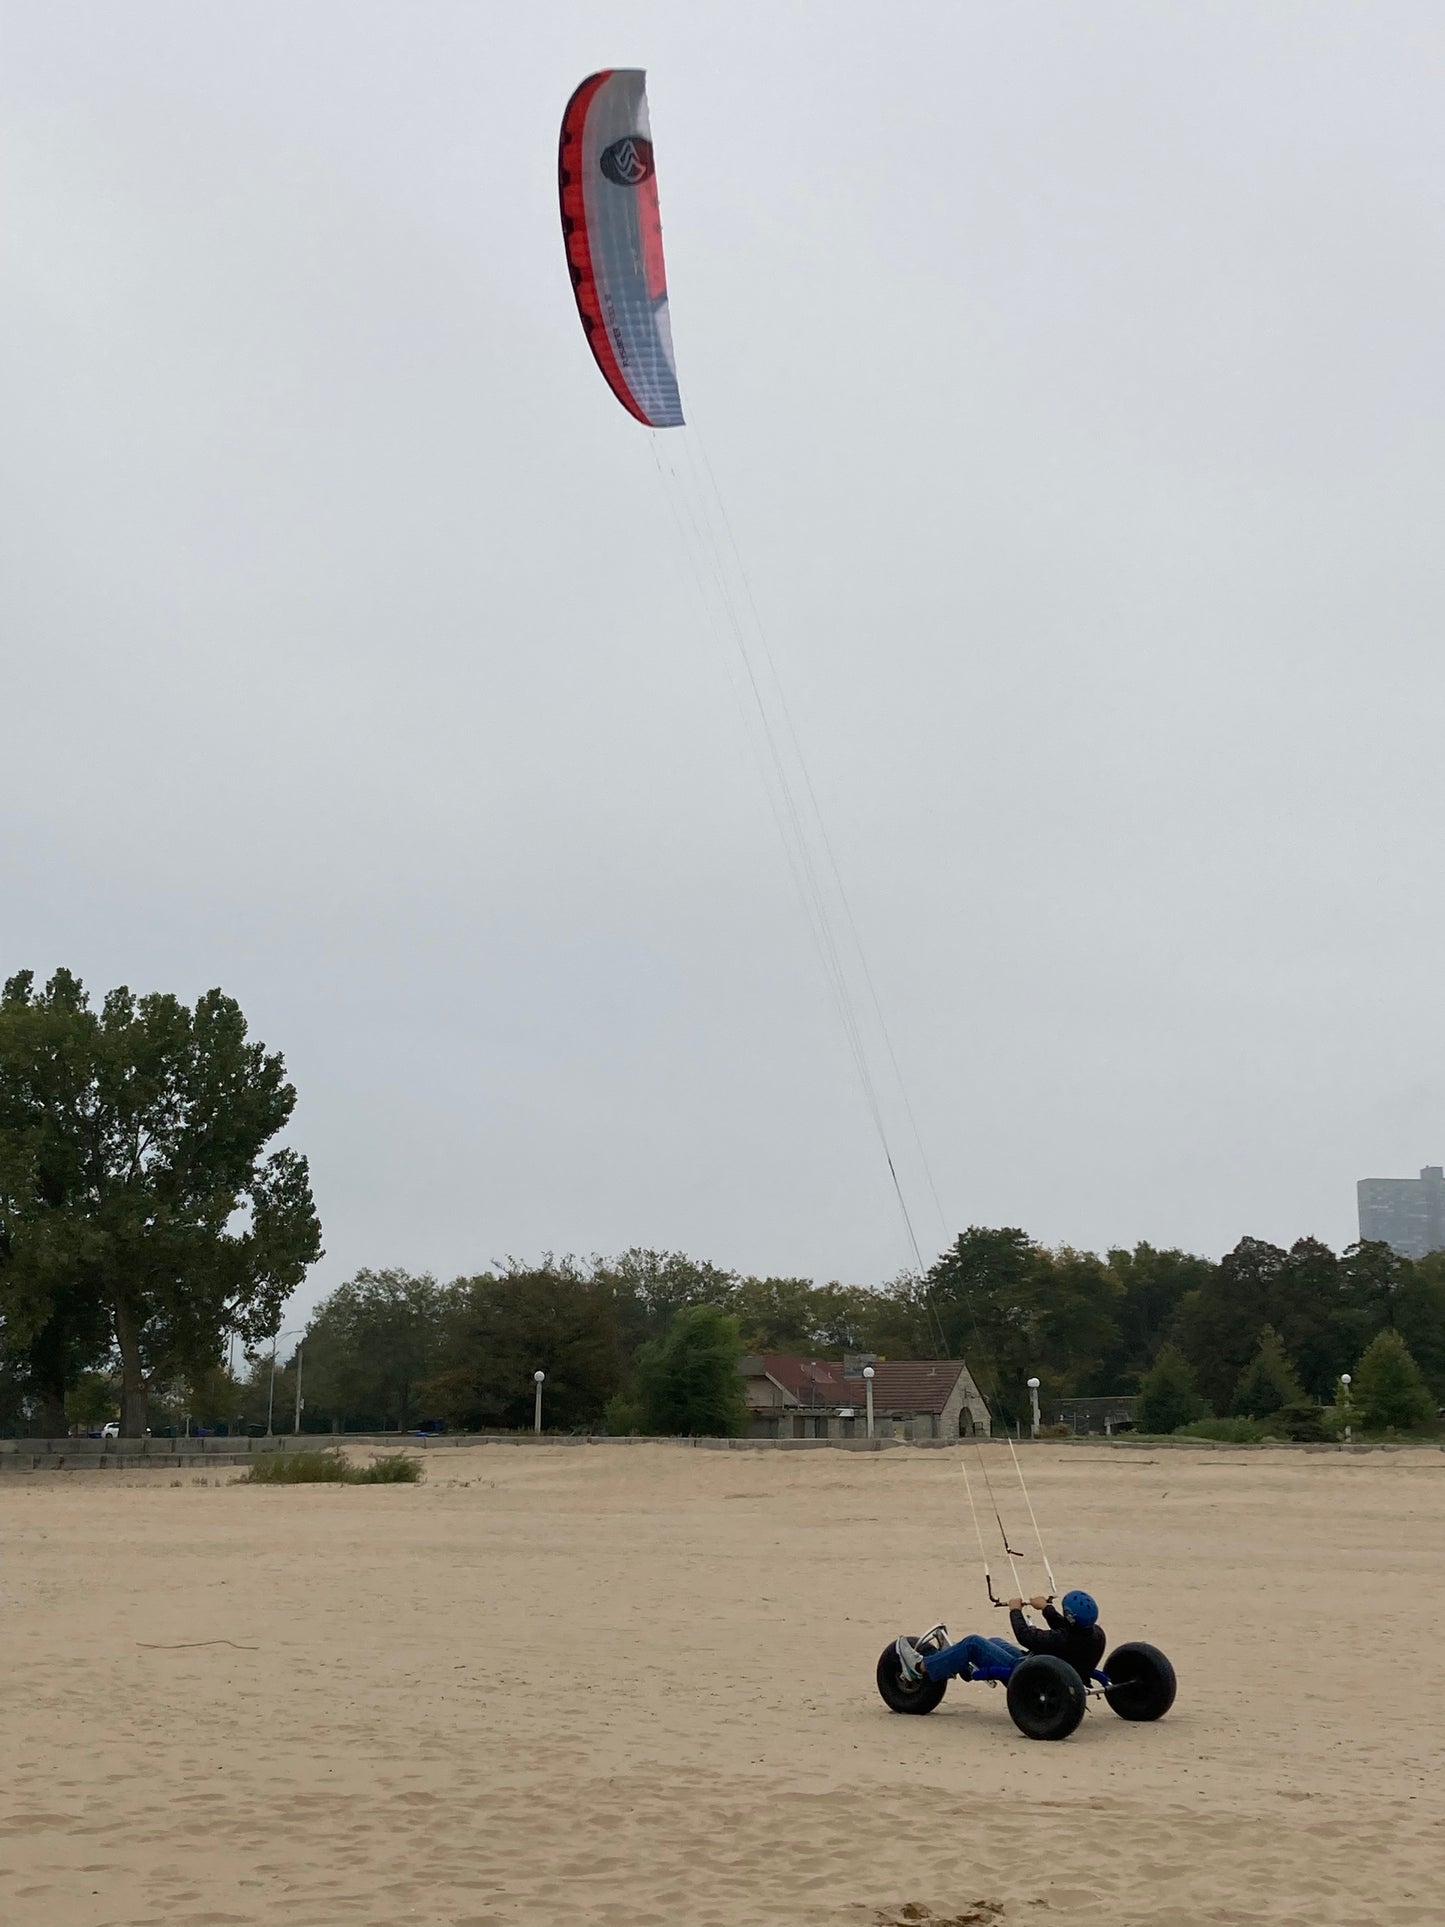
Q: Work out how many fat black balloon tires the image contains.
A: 3